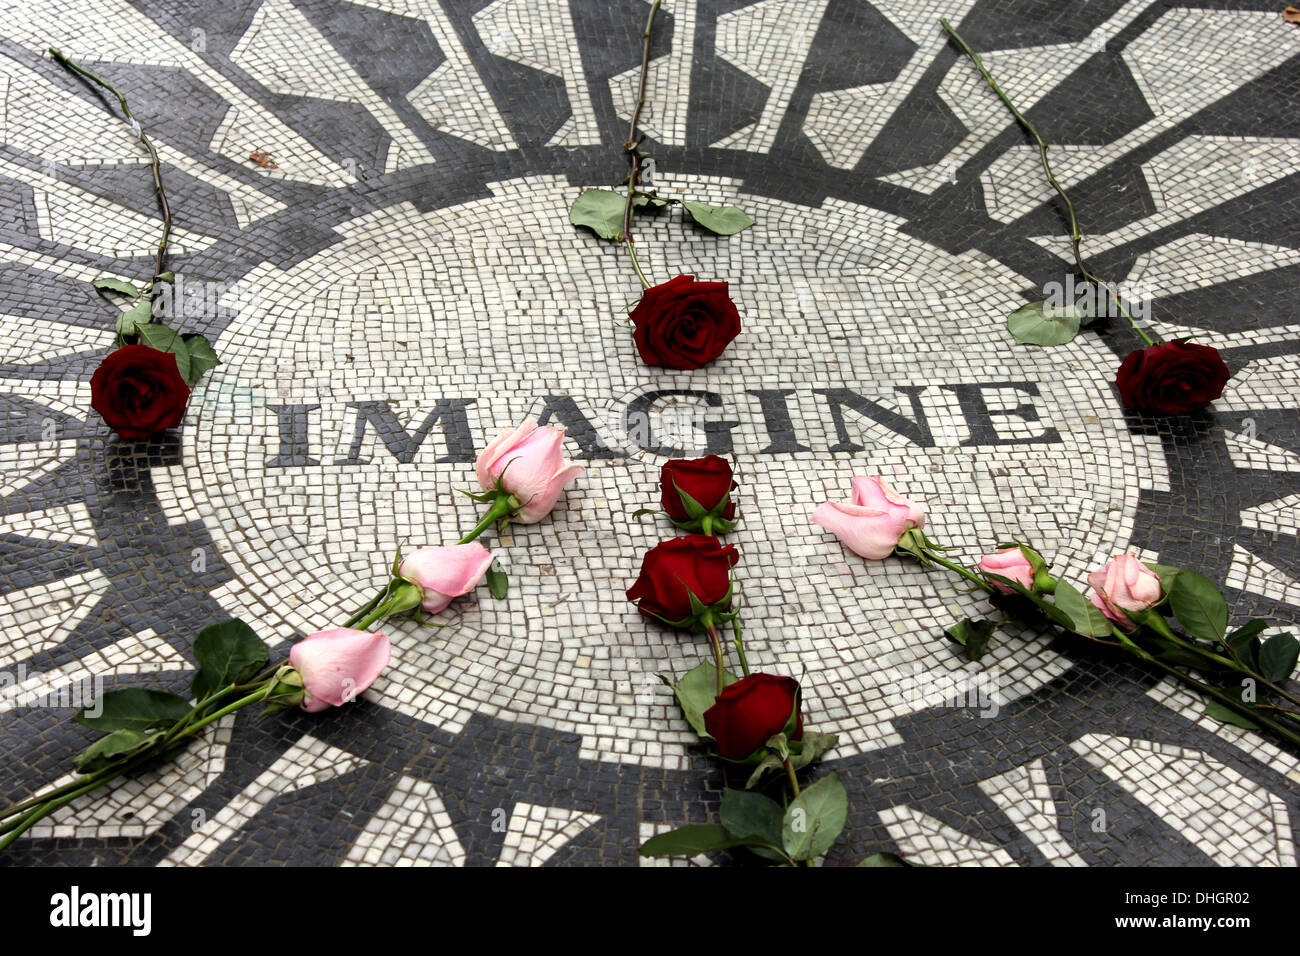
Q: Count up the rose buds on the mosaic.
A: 12